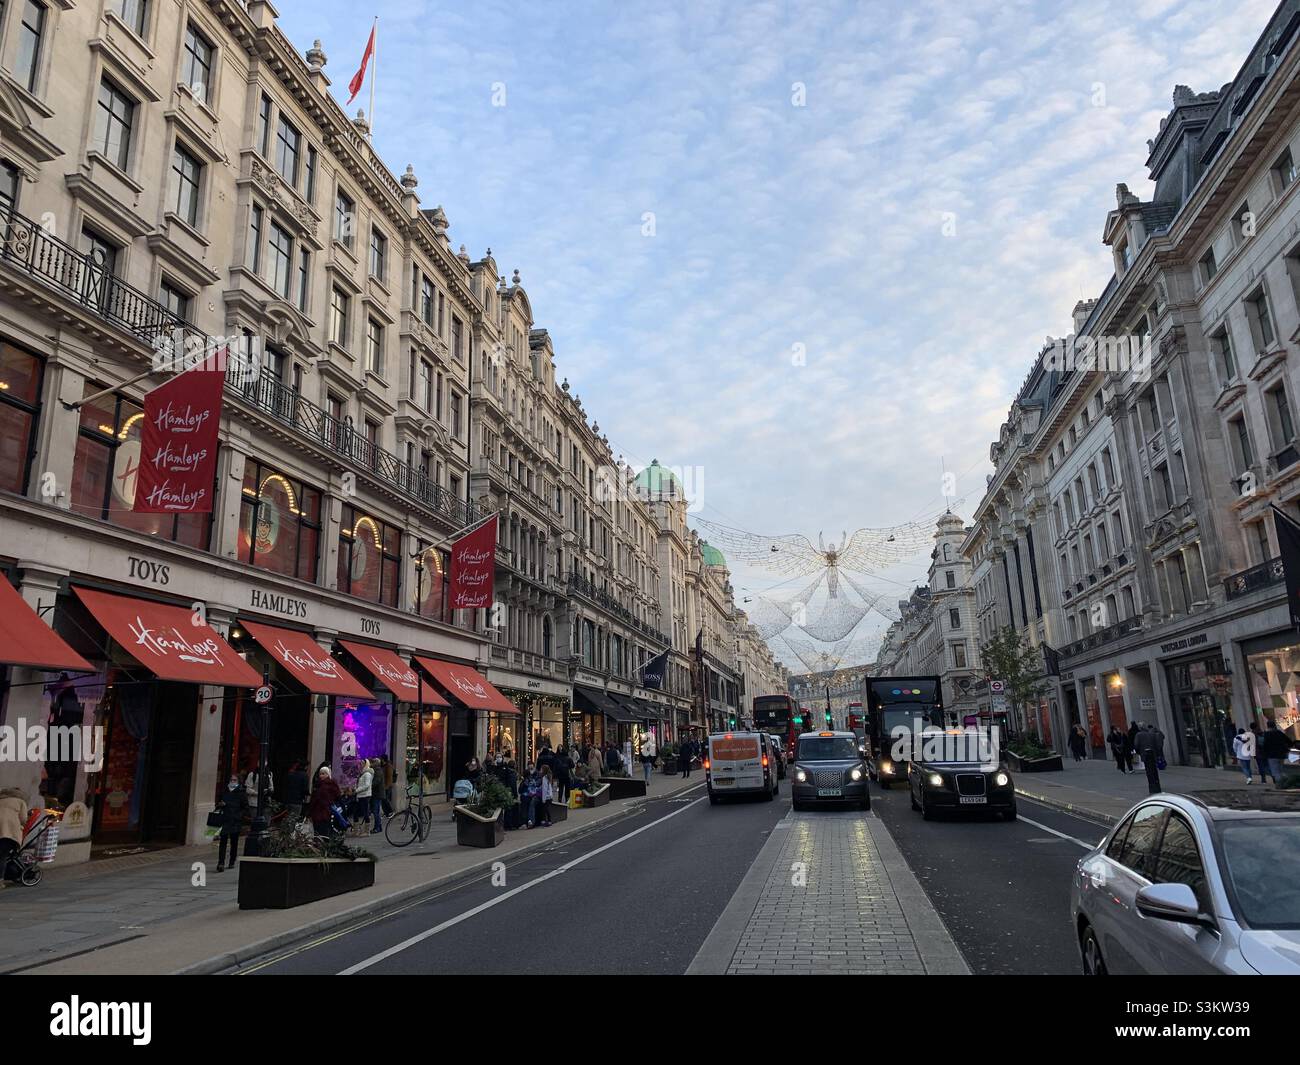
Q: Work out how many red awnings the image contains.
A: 5